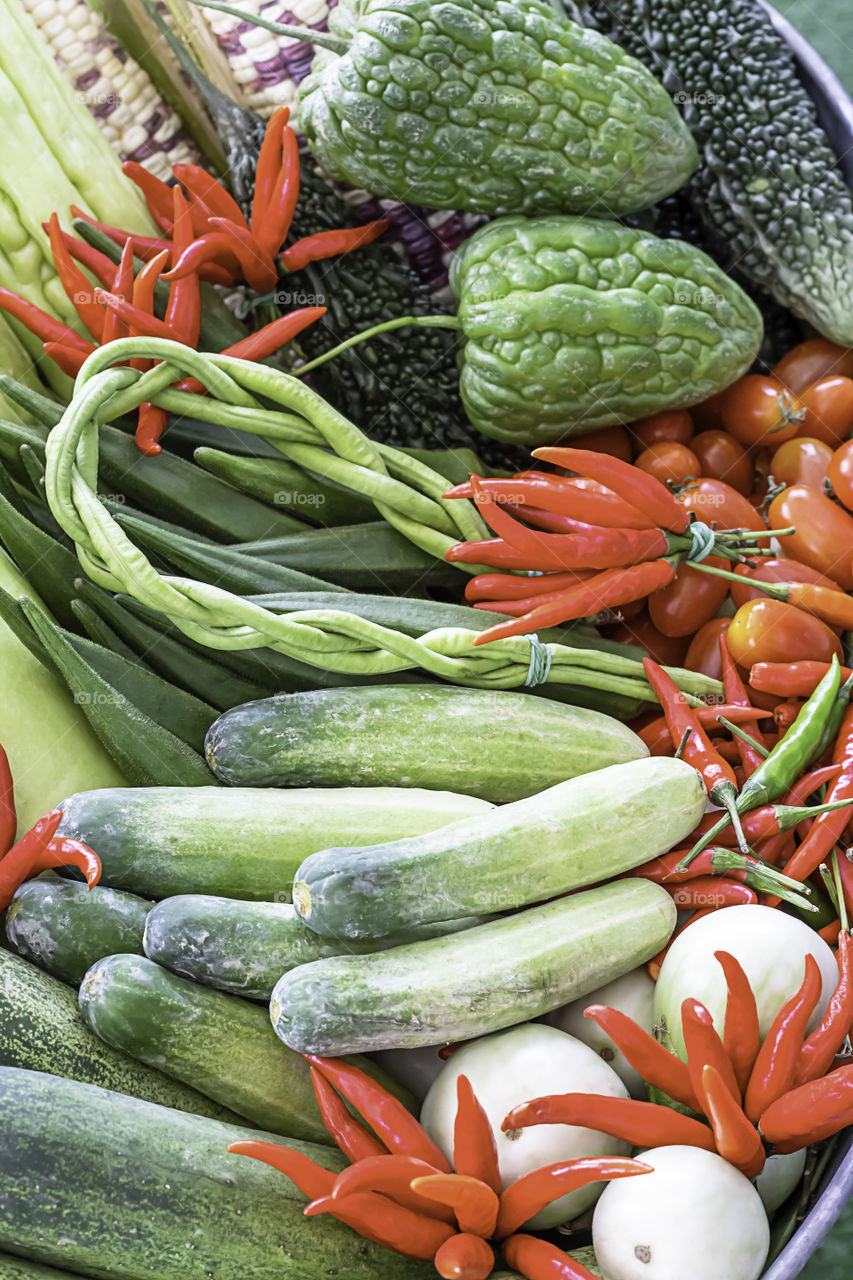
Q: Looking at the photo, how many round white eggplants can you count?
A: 5